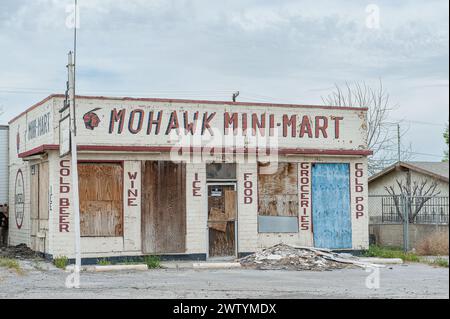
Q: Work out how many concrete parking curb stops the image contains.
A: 3